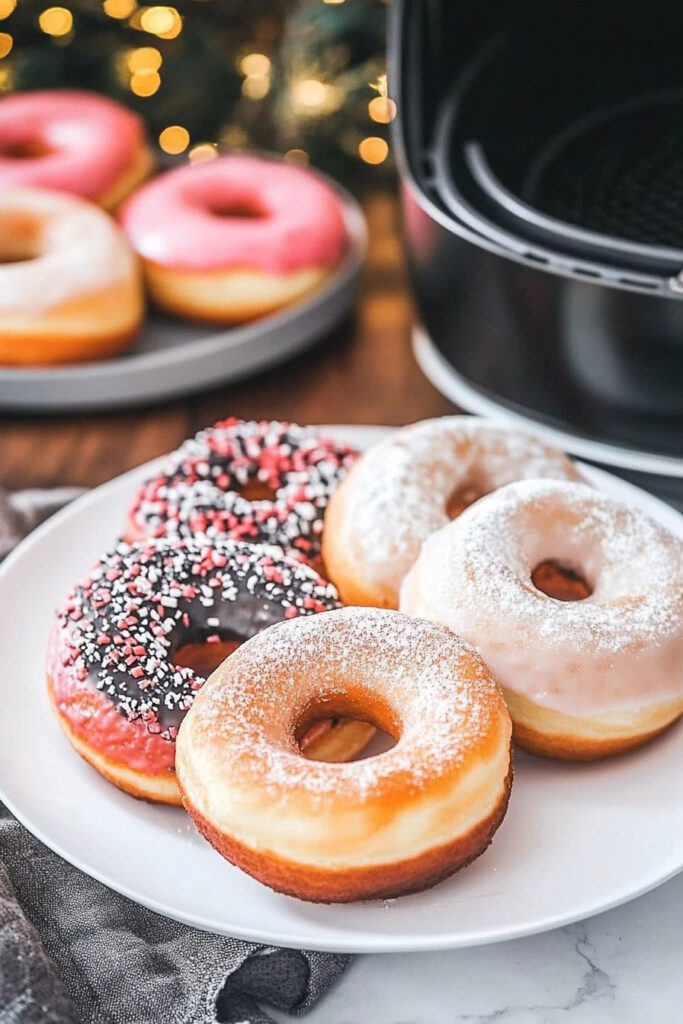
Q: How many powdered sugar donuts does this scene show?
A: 3